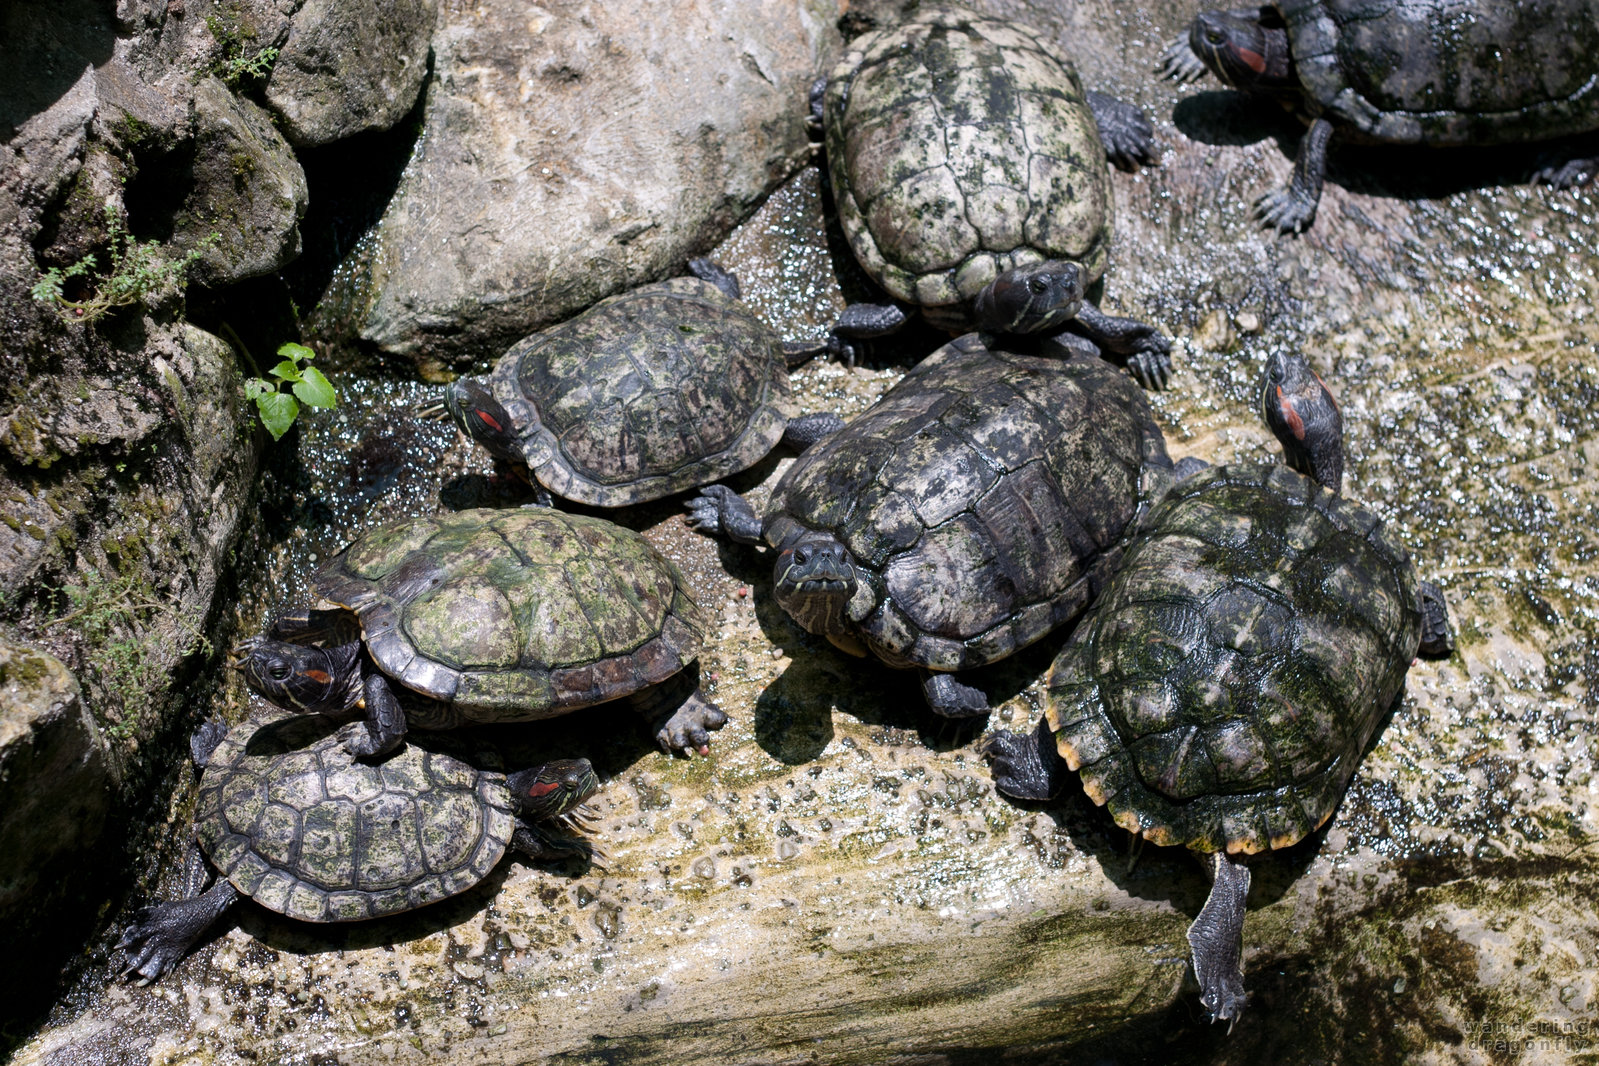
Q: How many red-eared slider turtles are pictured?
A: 7